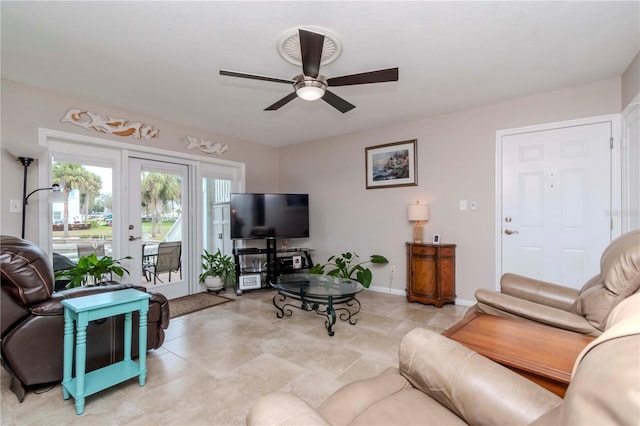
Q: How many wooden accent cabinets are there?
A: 1